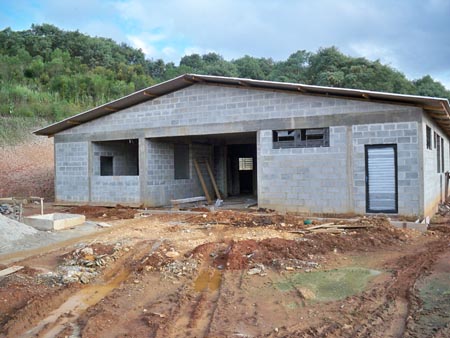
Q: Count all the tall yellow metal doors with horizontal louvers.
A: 0